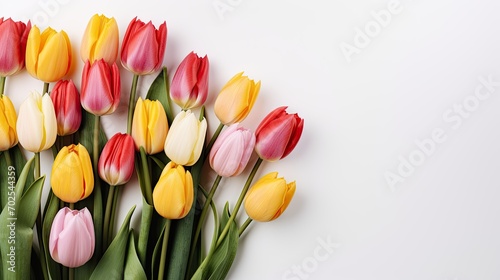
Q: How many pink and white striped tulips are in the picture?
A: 2